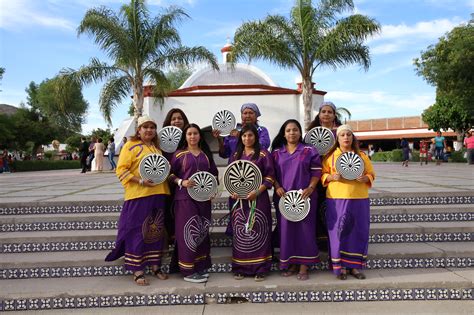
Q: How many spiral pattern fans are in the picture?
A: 8